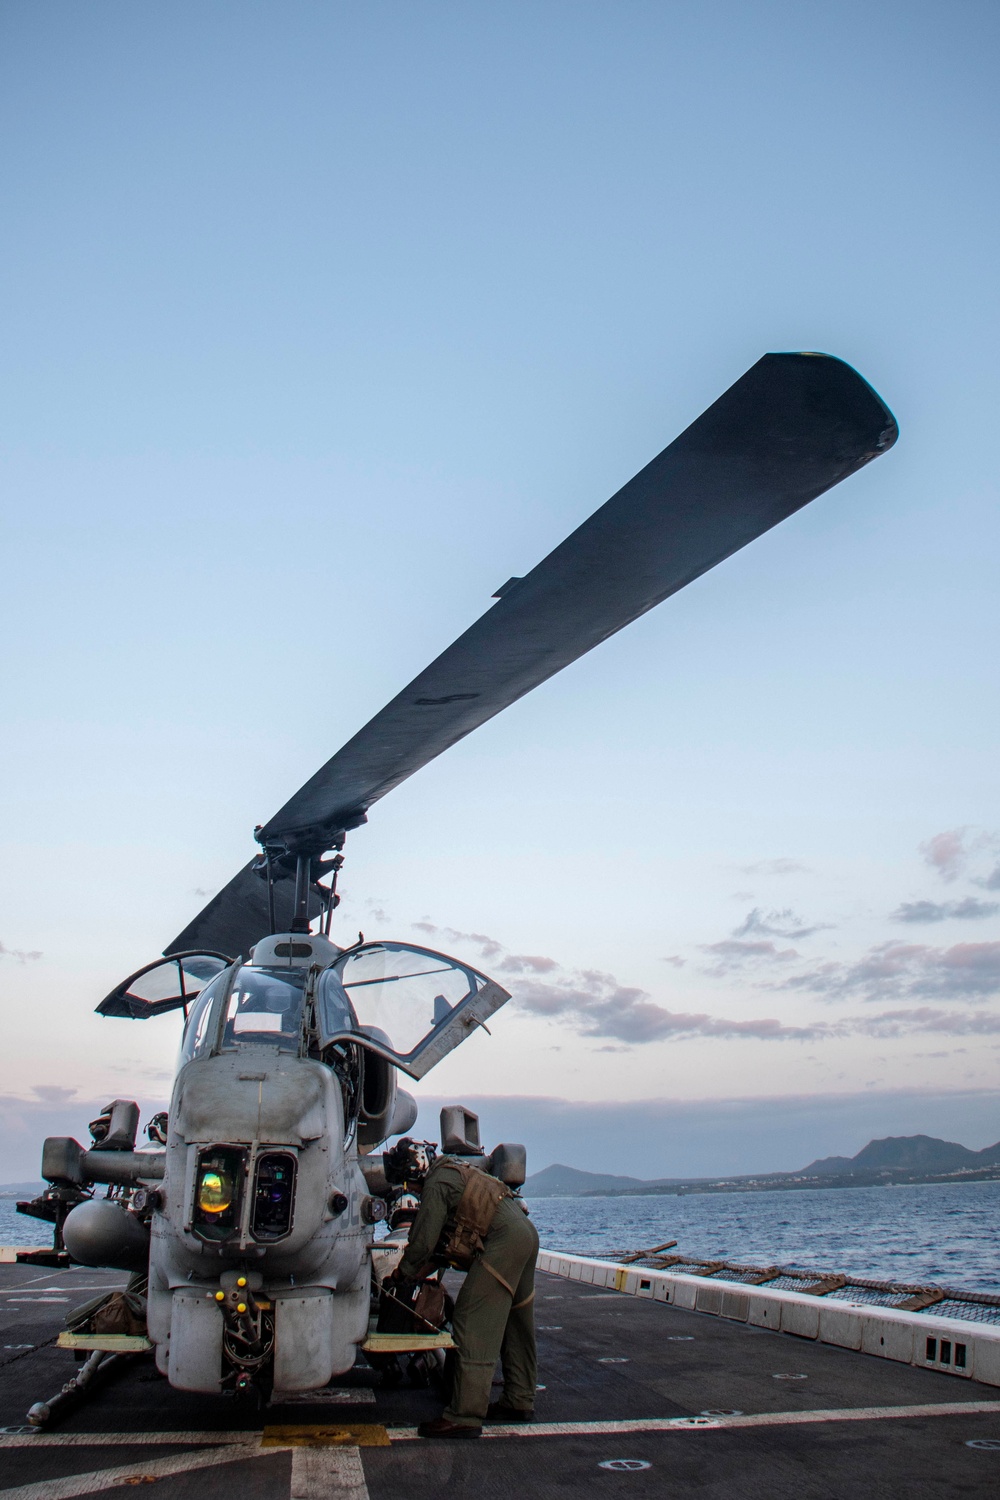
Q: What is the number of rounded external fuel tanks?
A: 1